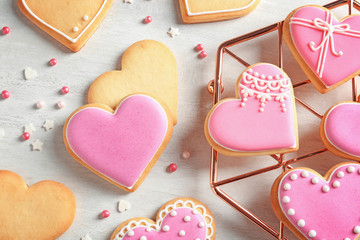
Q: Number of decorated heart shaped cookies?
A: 8